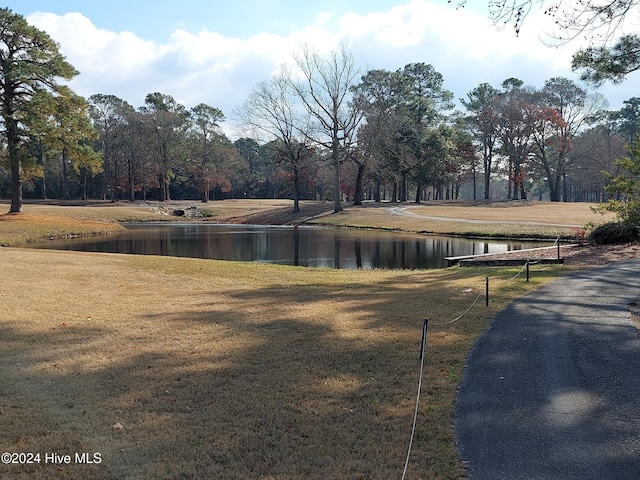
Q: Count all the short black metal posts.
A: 4